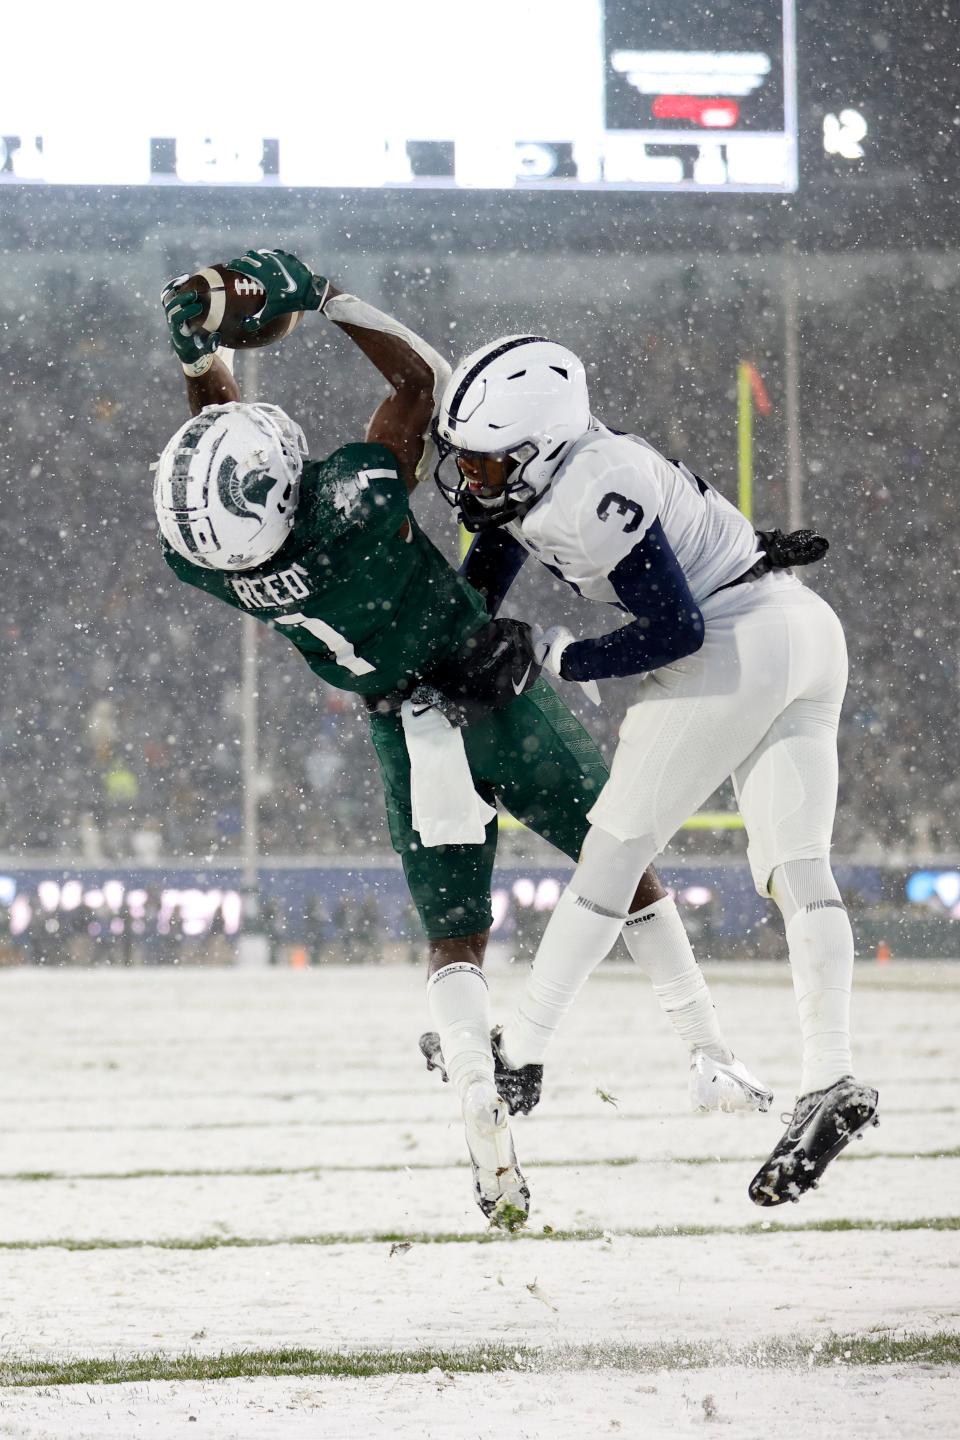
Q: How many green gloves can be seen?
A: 2